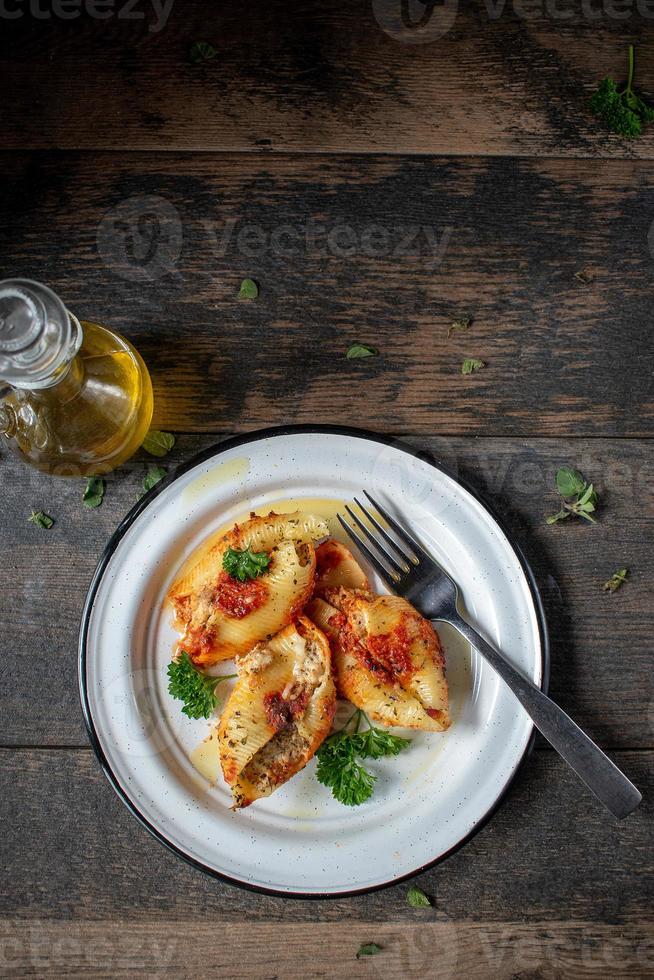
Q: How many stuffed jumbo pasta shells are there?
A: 3